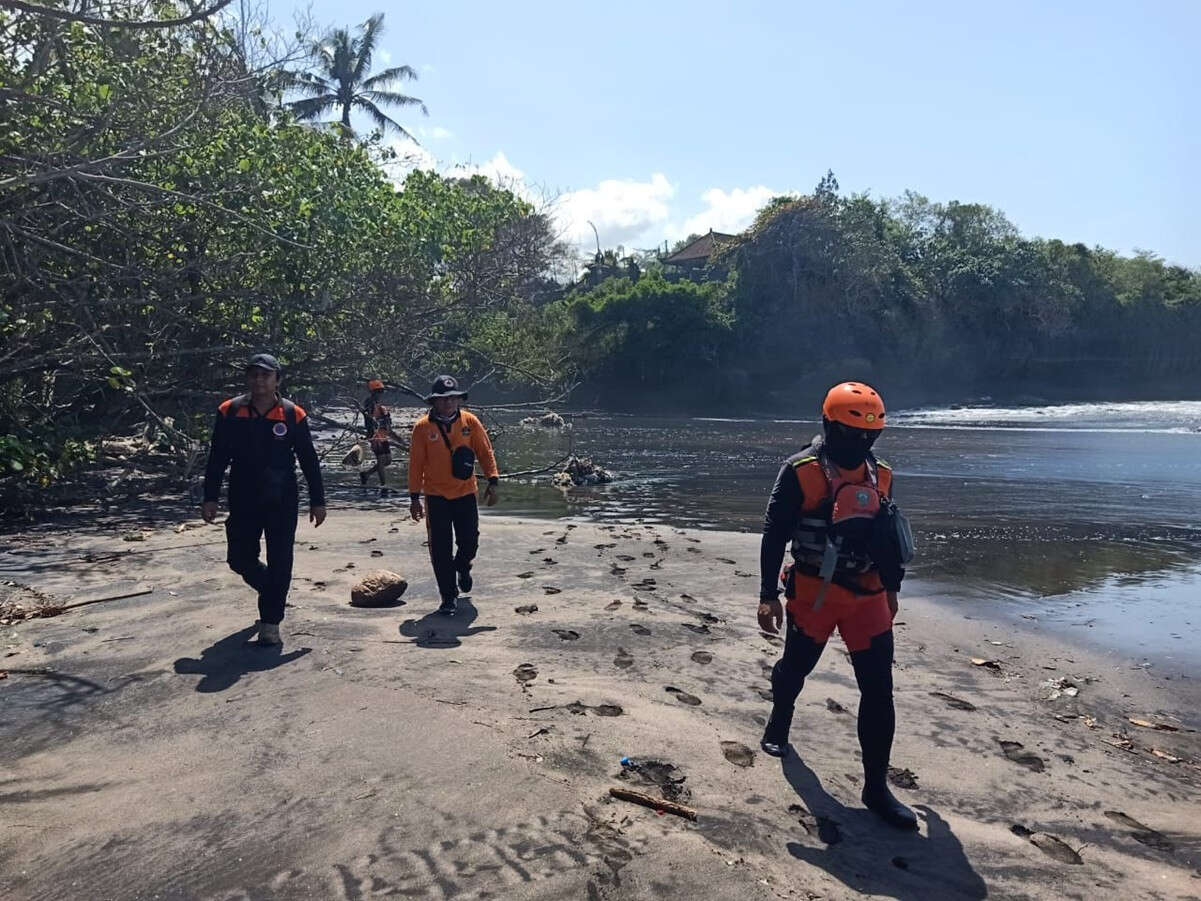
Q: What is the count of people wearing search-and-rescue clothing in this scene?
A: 4